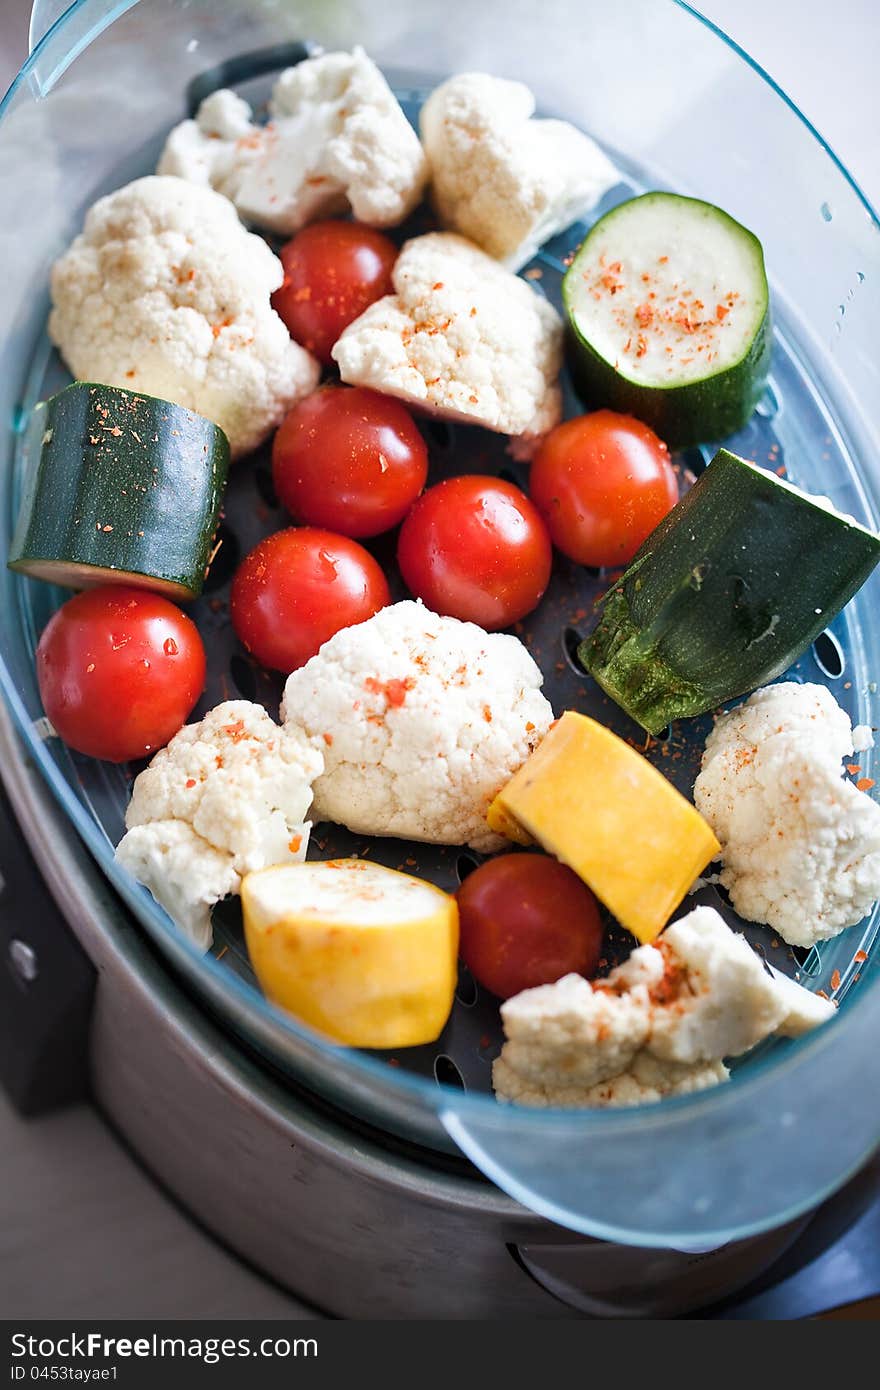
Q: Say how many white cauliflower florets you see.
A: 8